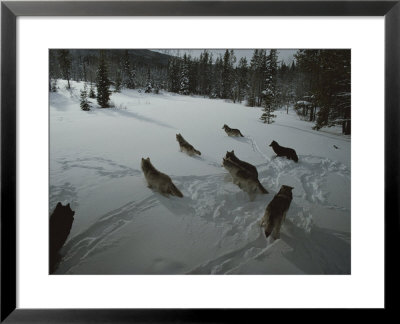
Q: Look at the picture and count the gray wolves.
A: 8